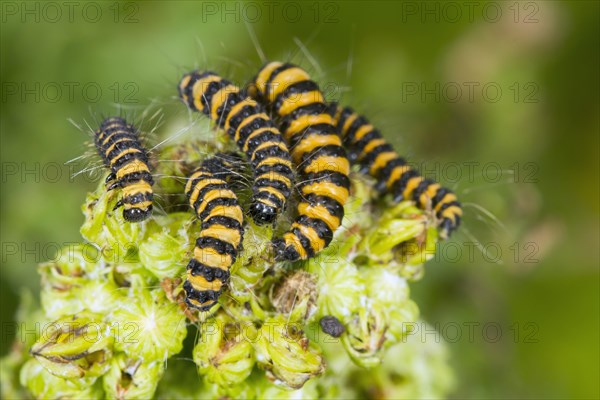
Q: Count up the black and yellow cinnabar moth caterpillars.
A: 5